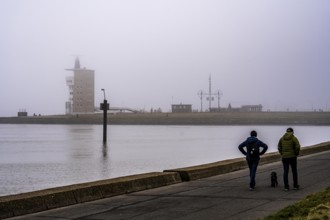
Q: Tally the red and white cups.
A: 0